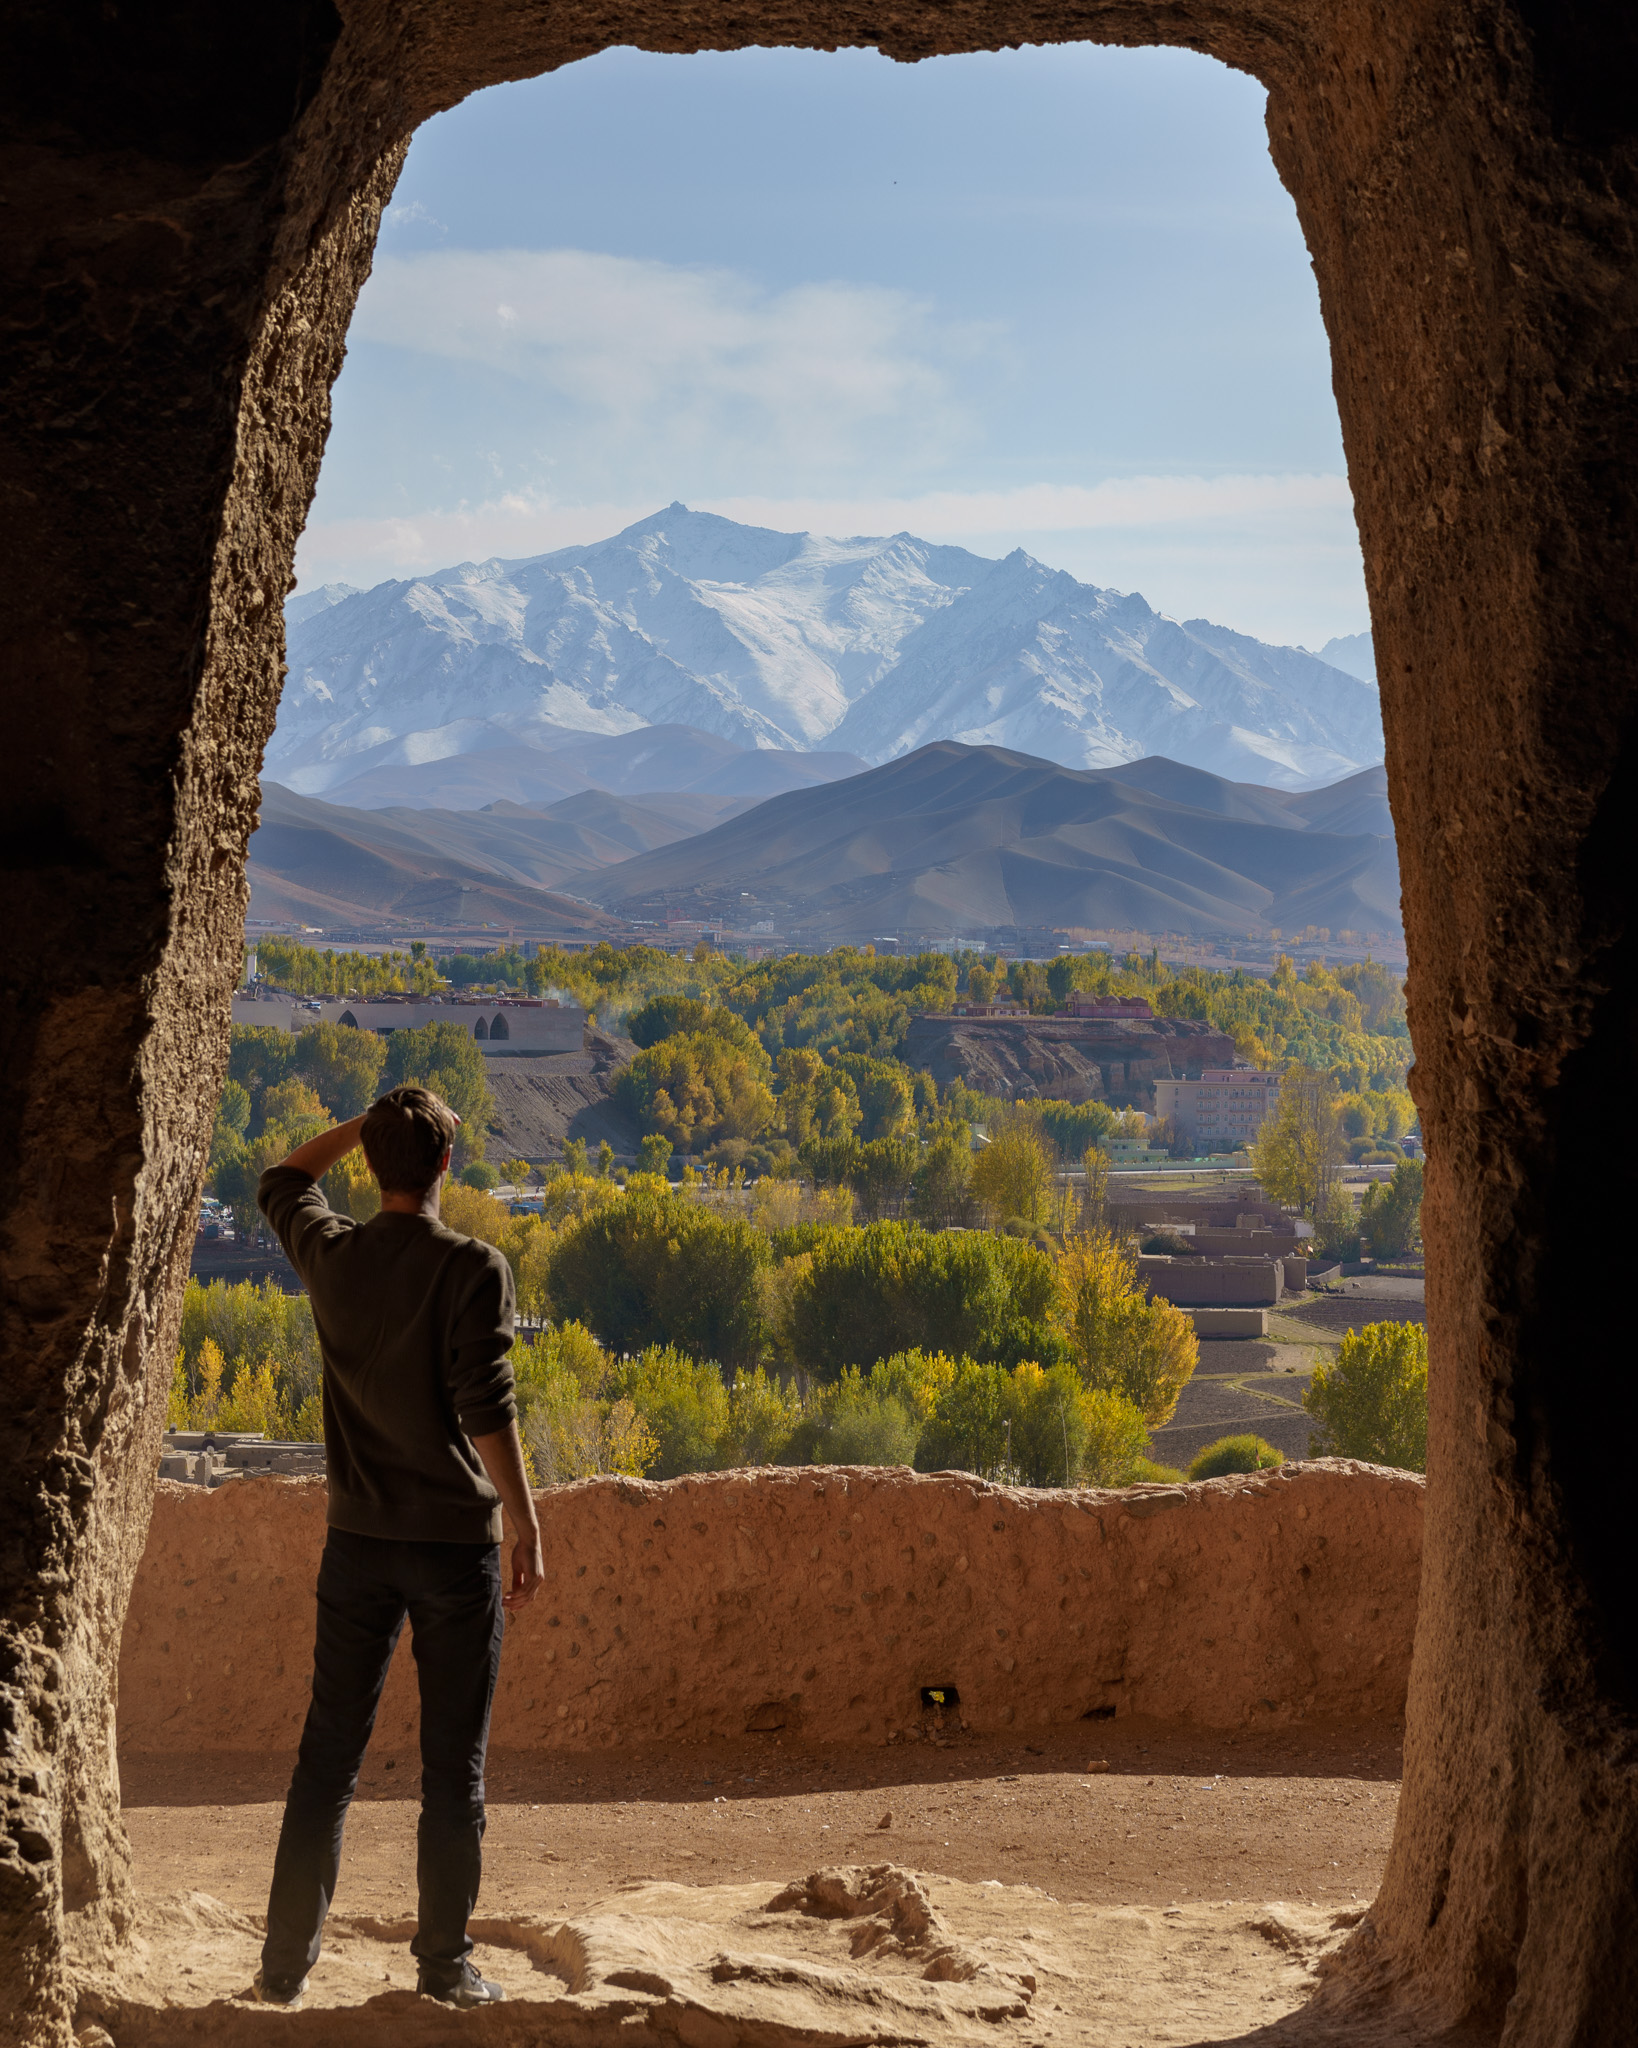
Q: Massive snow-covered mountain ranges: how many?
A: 1